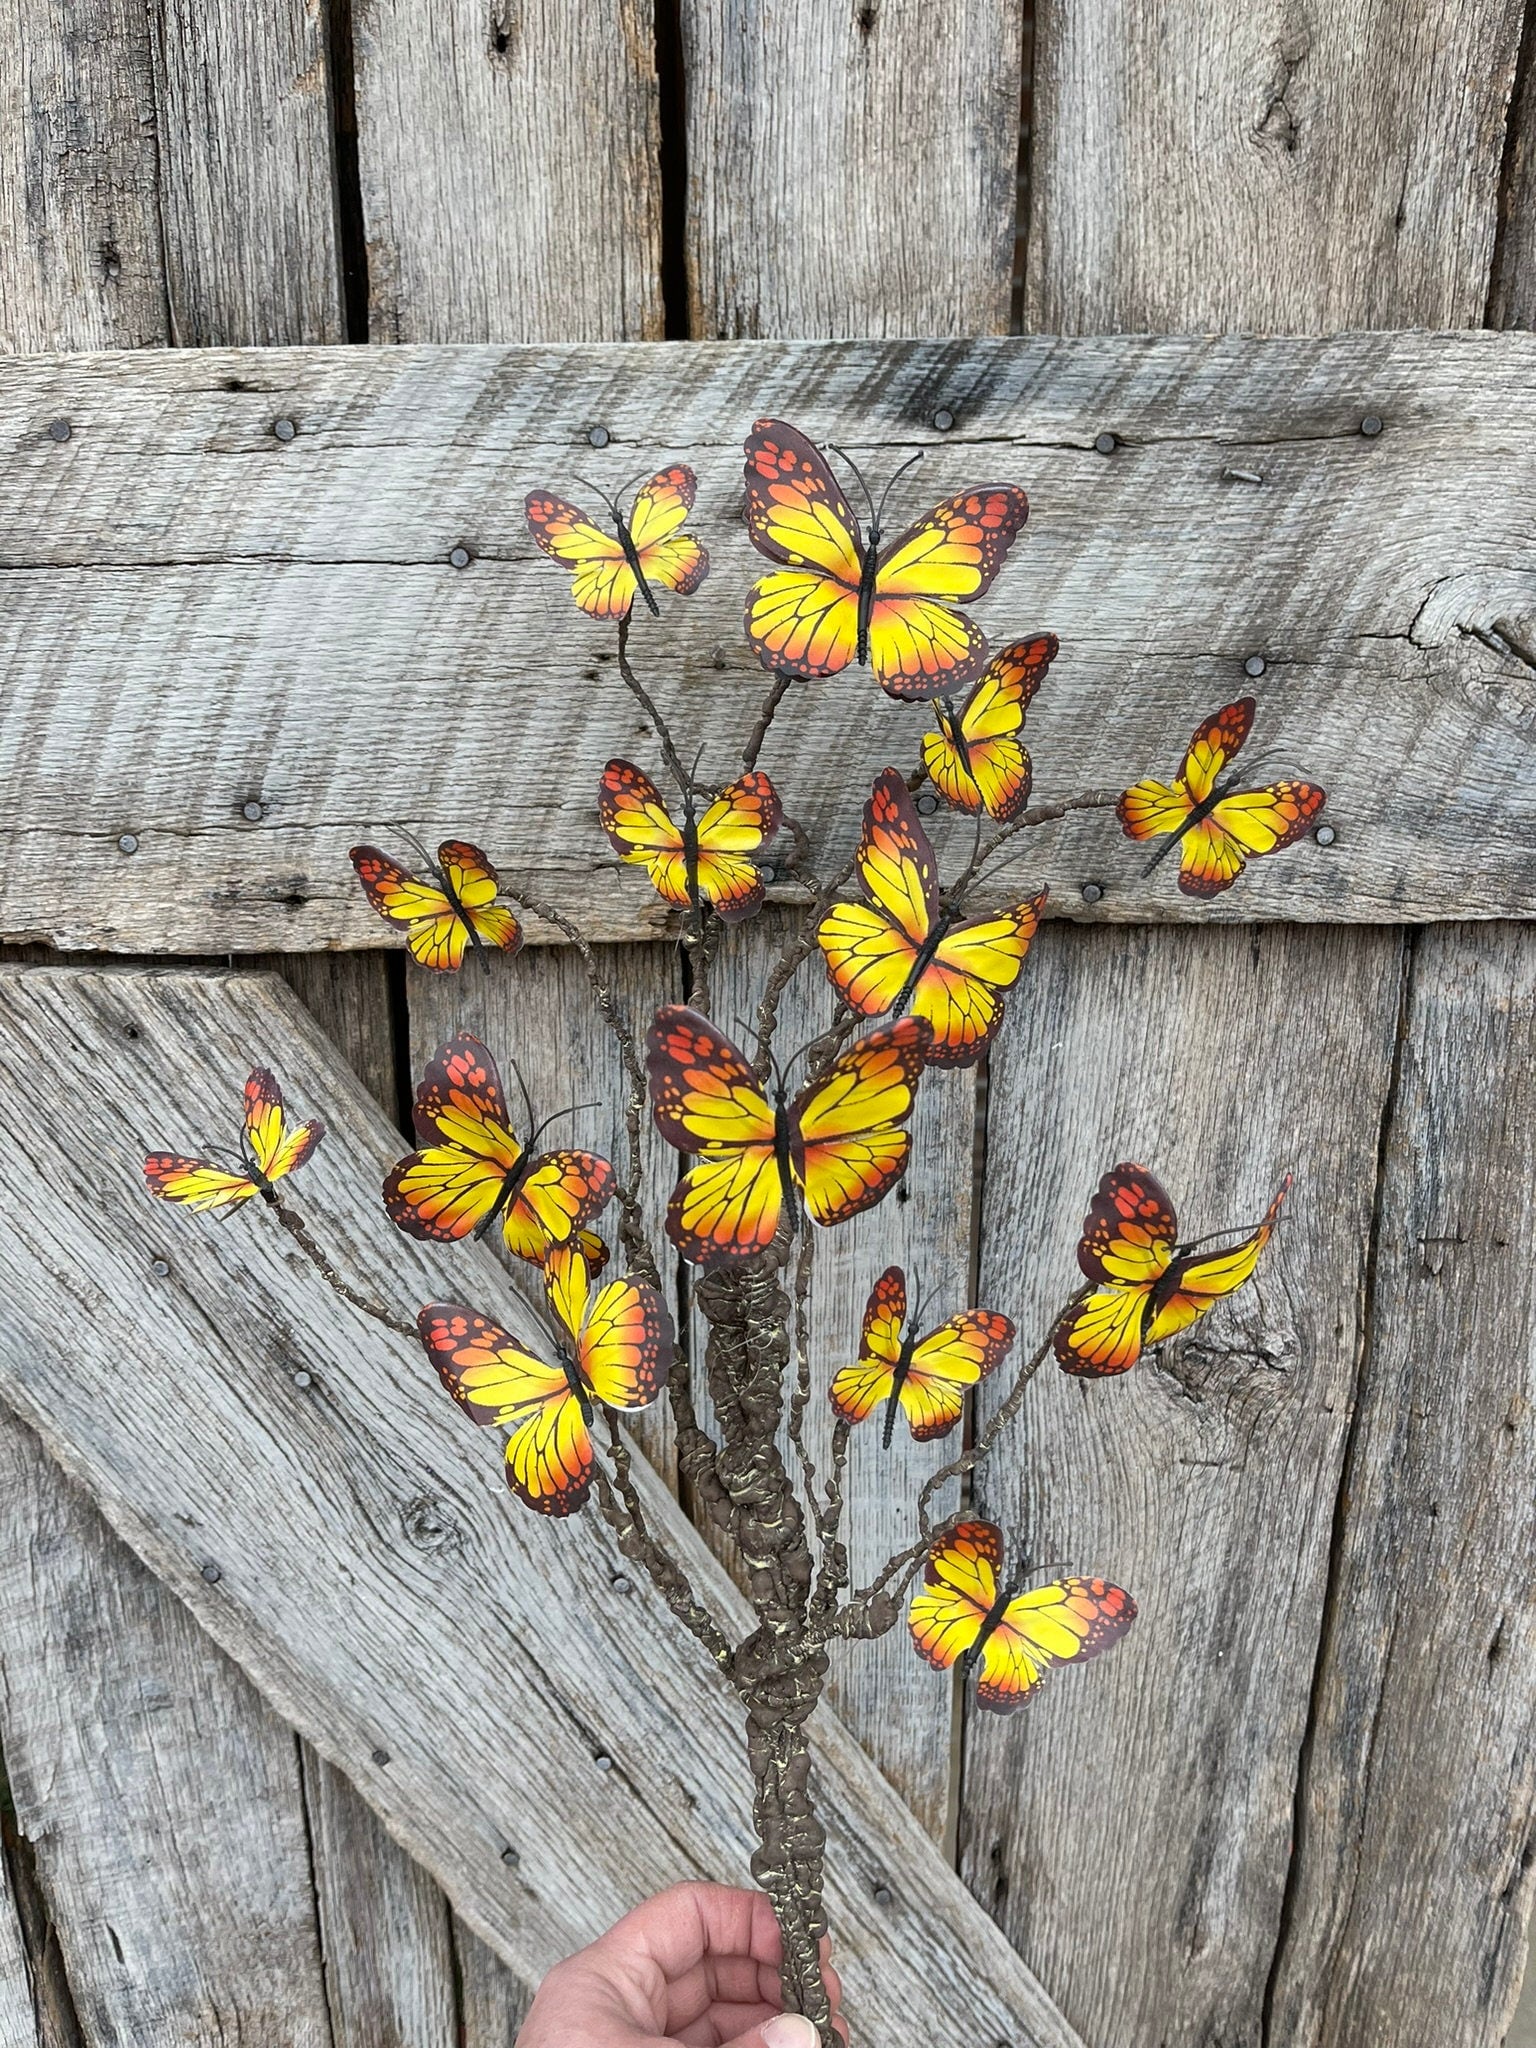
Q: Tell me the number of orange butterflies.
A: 14